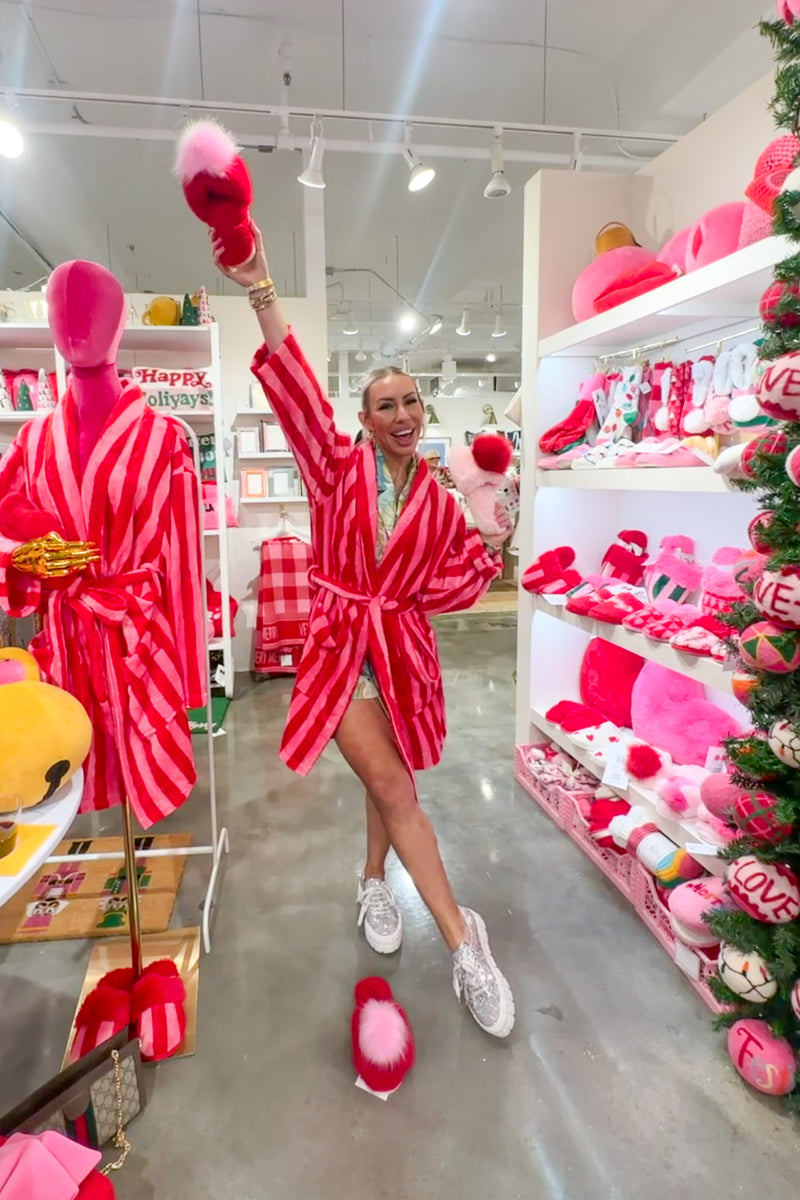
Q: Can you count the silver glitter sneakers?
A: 2